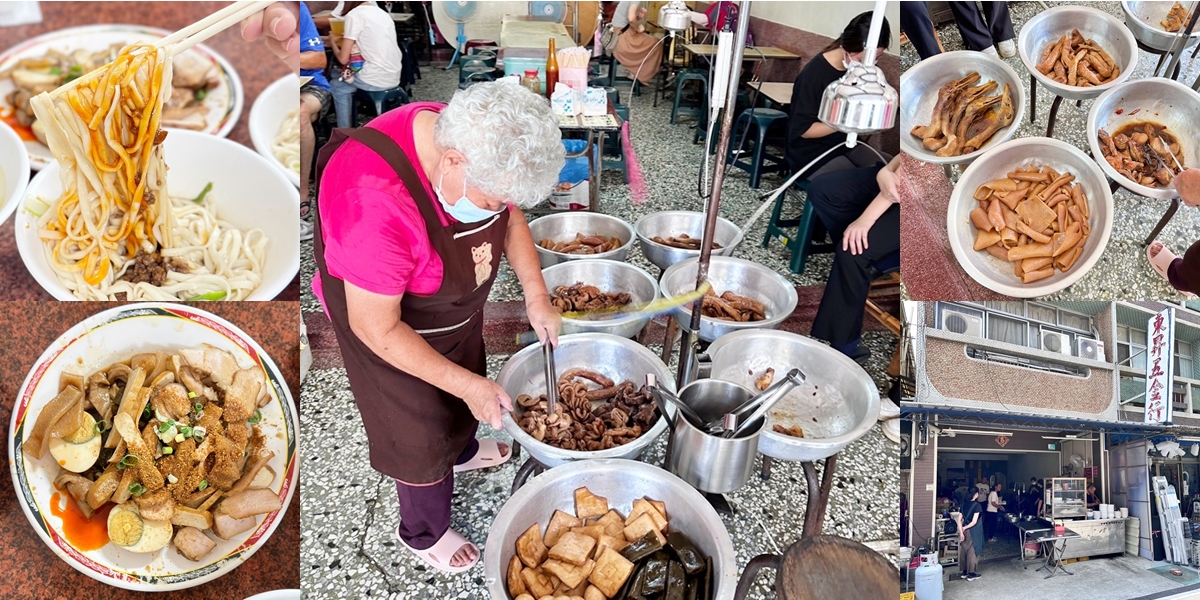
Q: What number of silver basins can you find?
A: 12